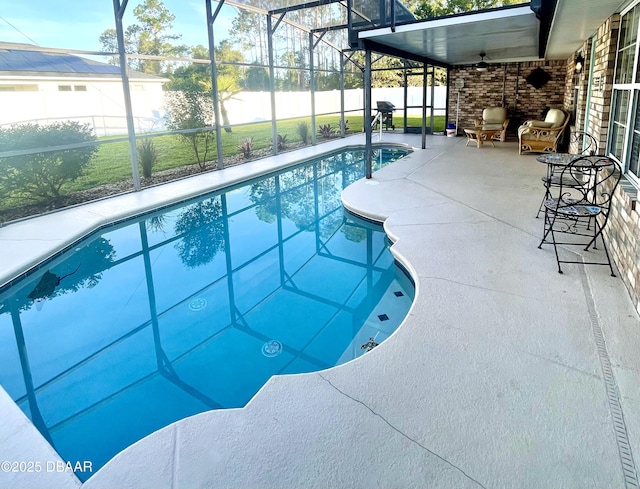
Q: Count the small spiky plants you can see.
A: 6